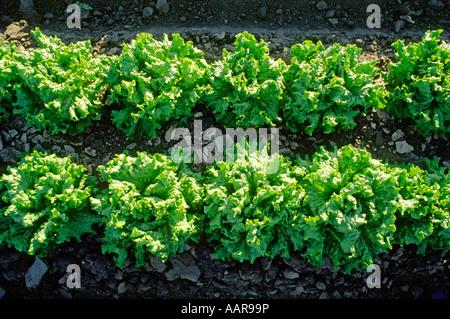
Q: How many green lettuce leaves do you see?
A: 10